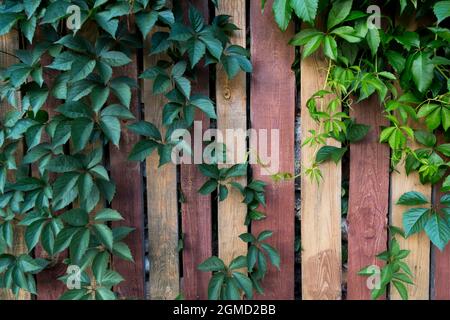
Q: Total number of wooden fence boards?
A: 12